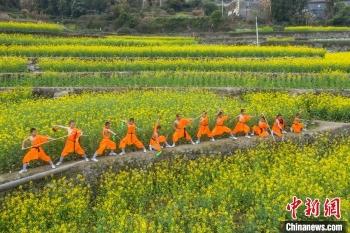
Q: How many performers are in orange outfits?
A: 12